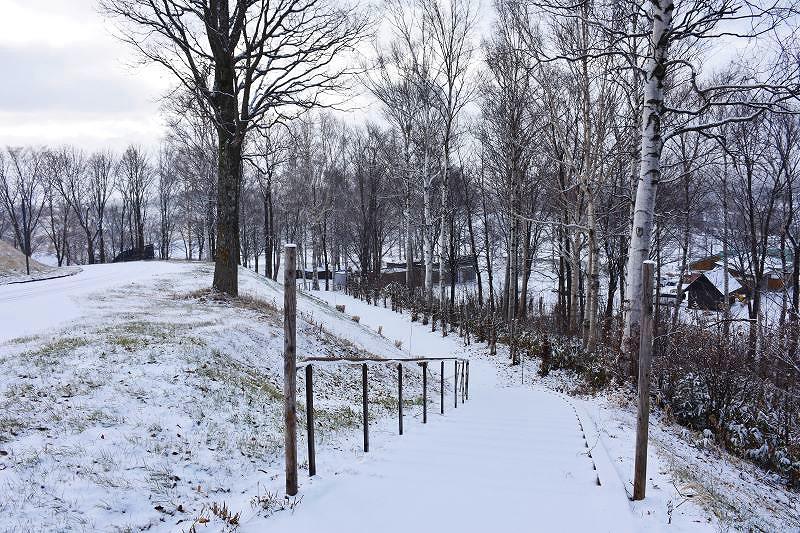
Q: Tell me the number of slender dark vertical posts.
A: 8